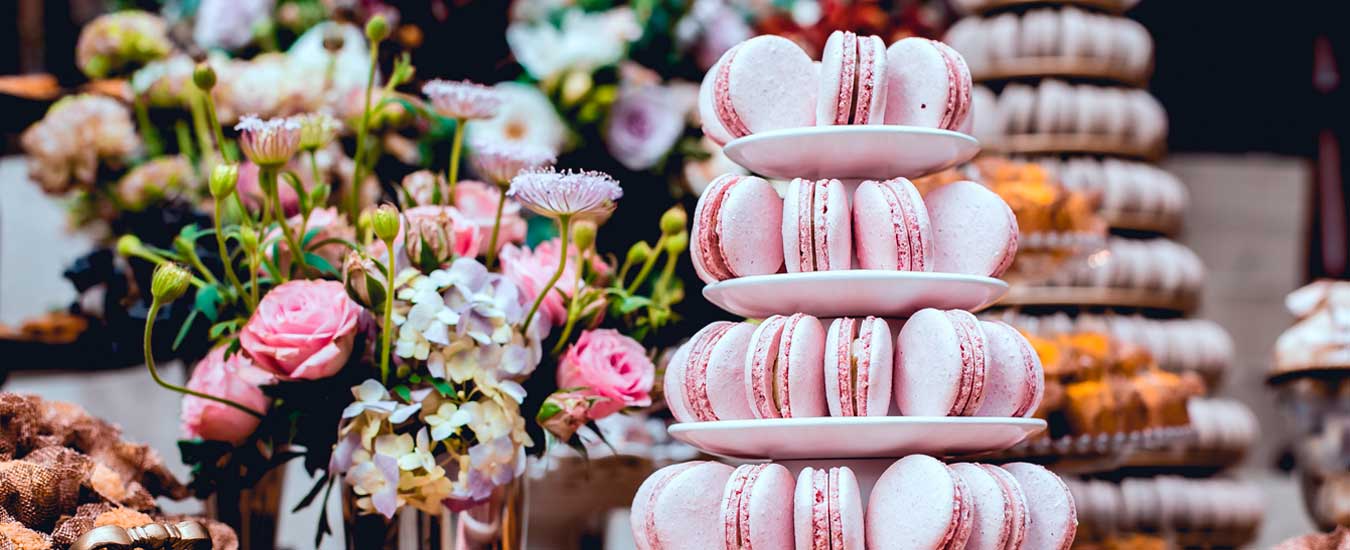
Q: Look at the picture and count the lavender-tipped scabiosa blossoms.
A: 4